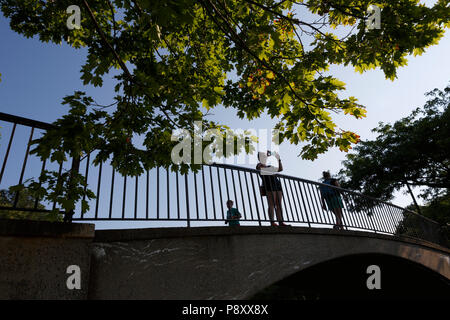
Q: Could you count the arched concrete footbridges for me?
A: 1